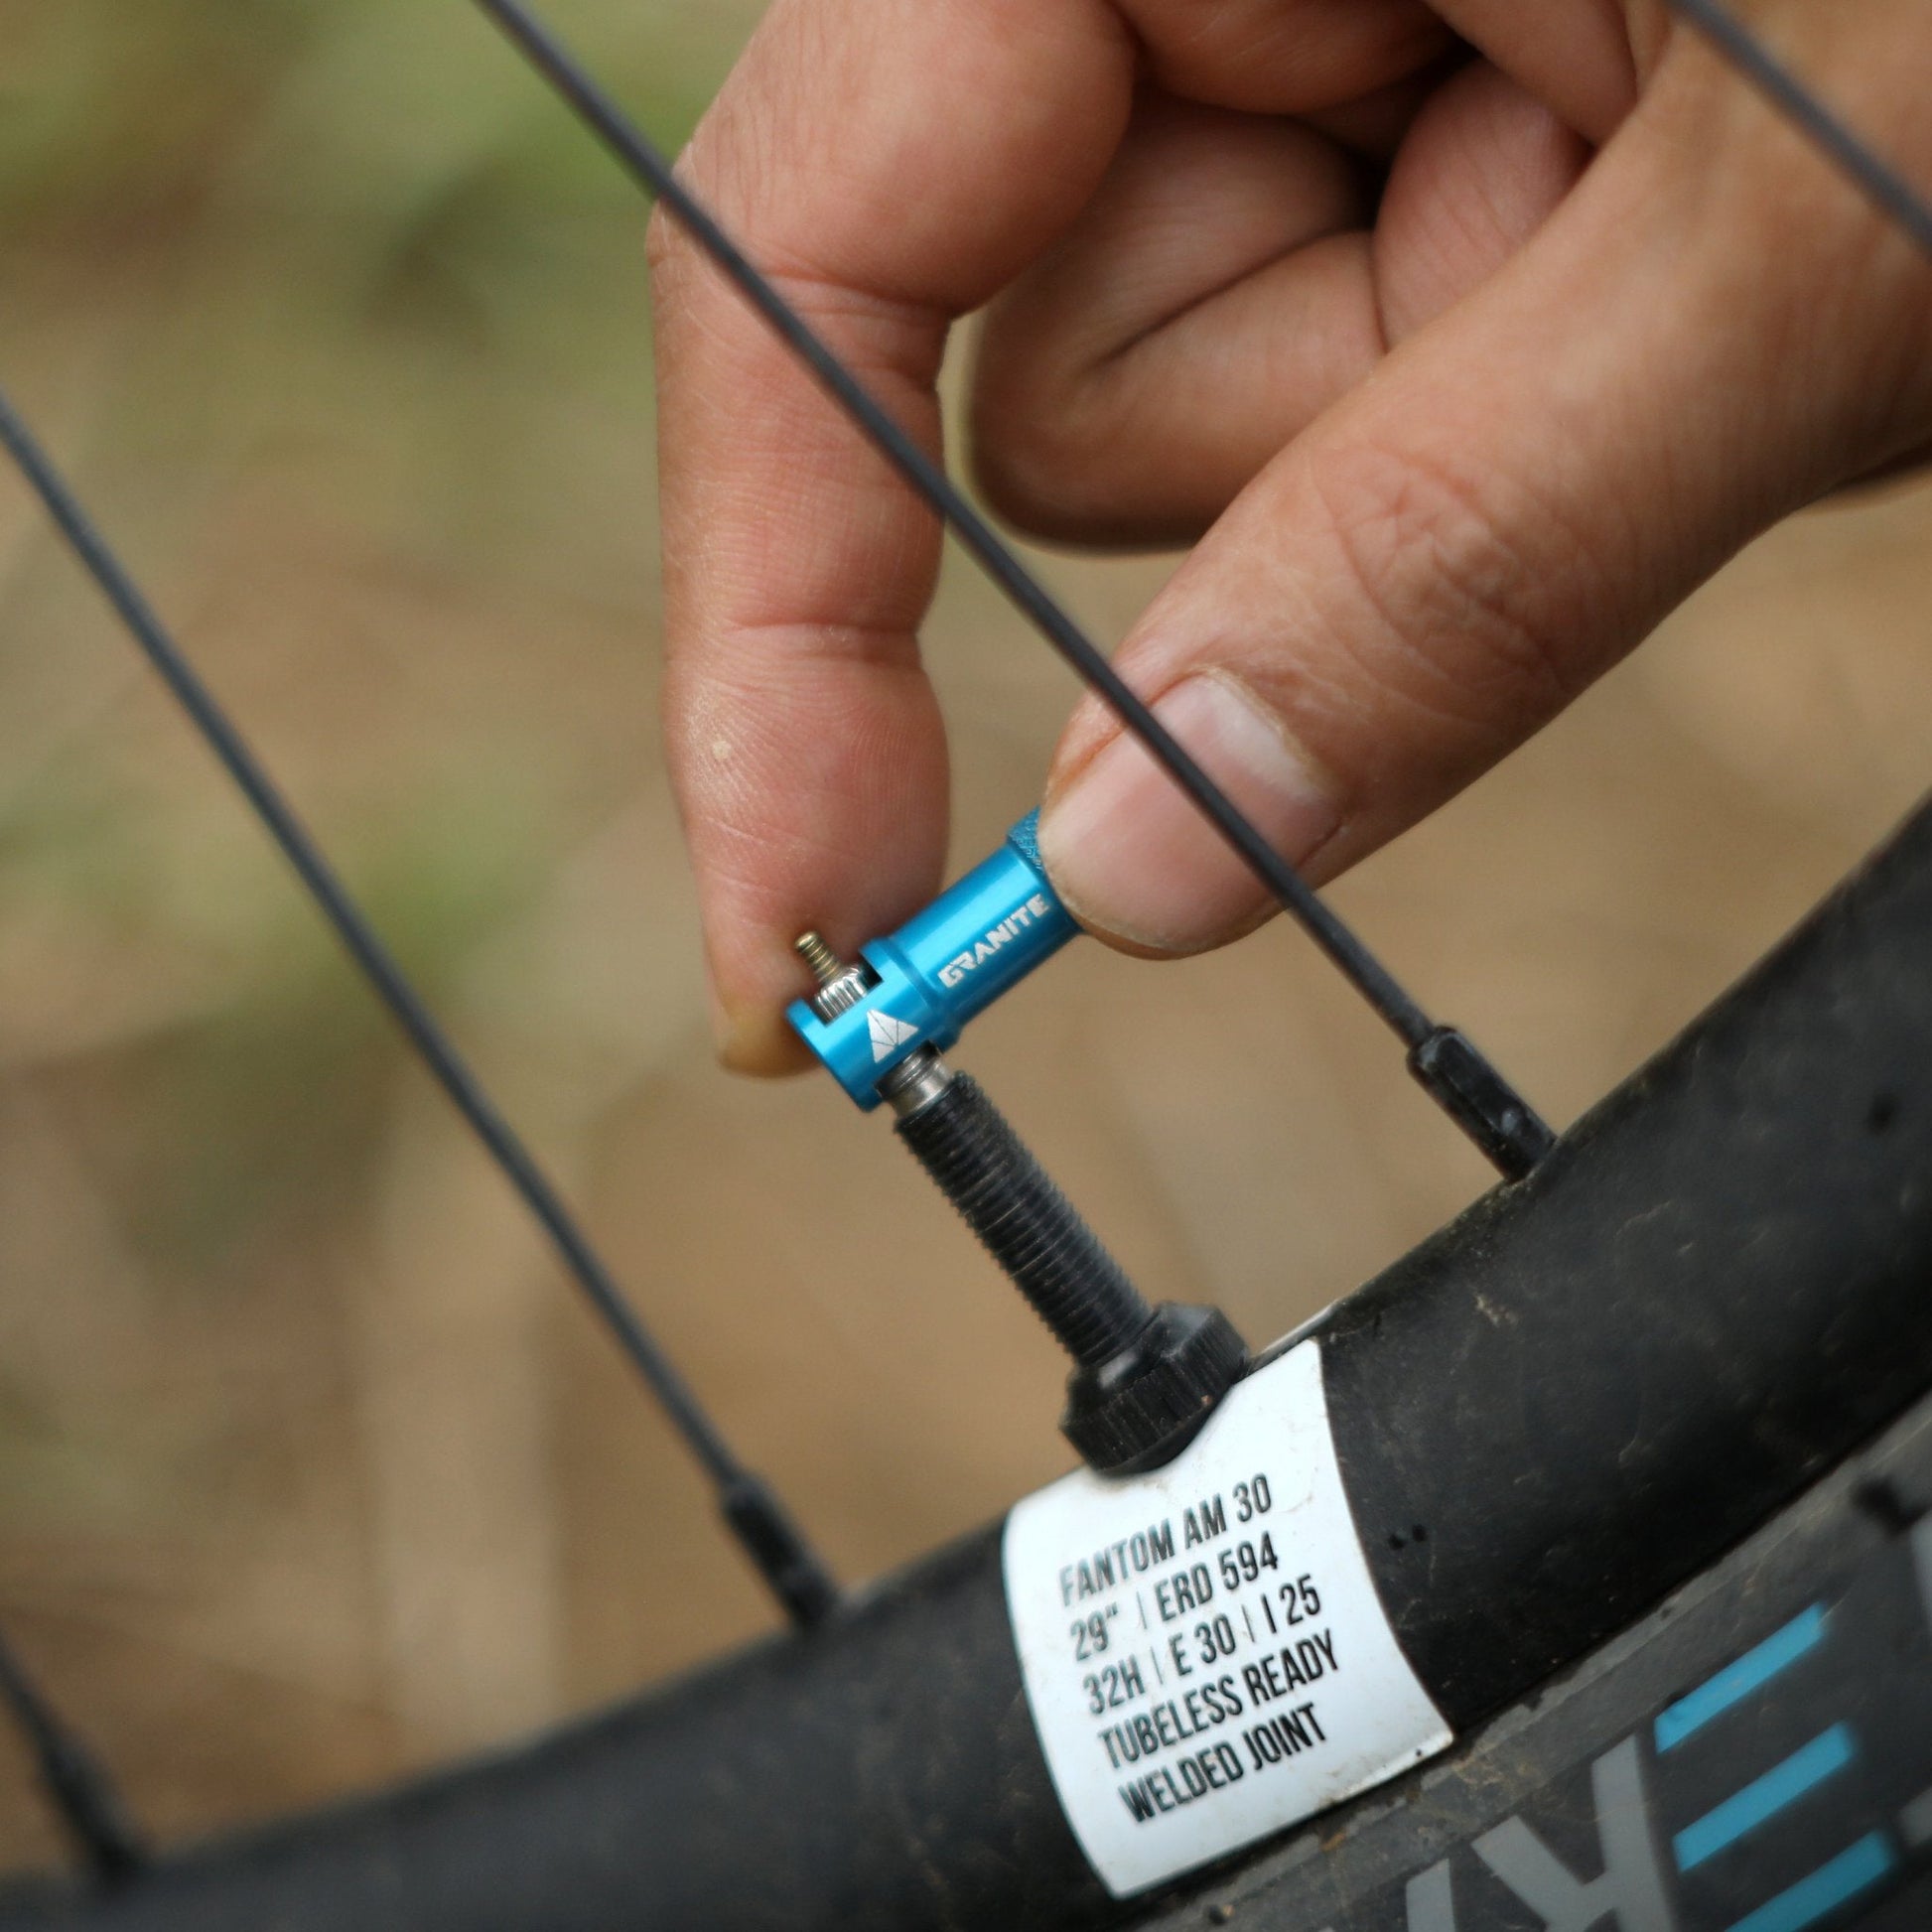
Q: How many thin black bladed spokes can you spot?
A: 4